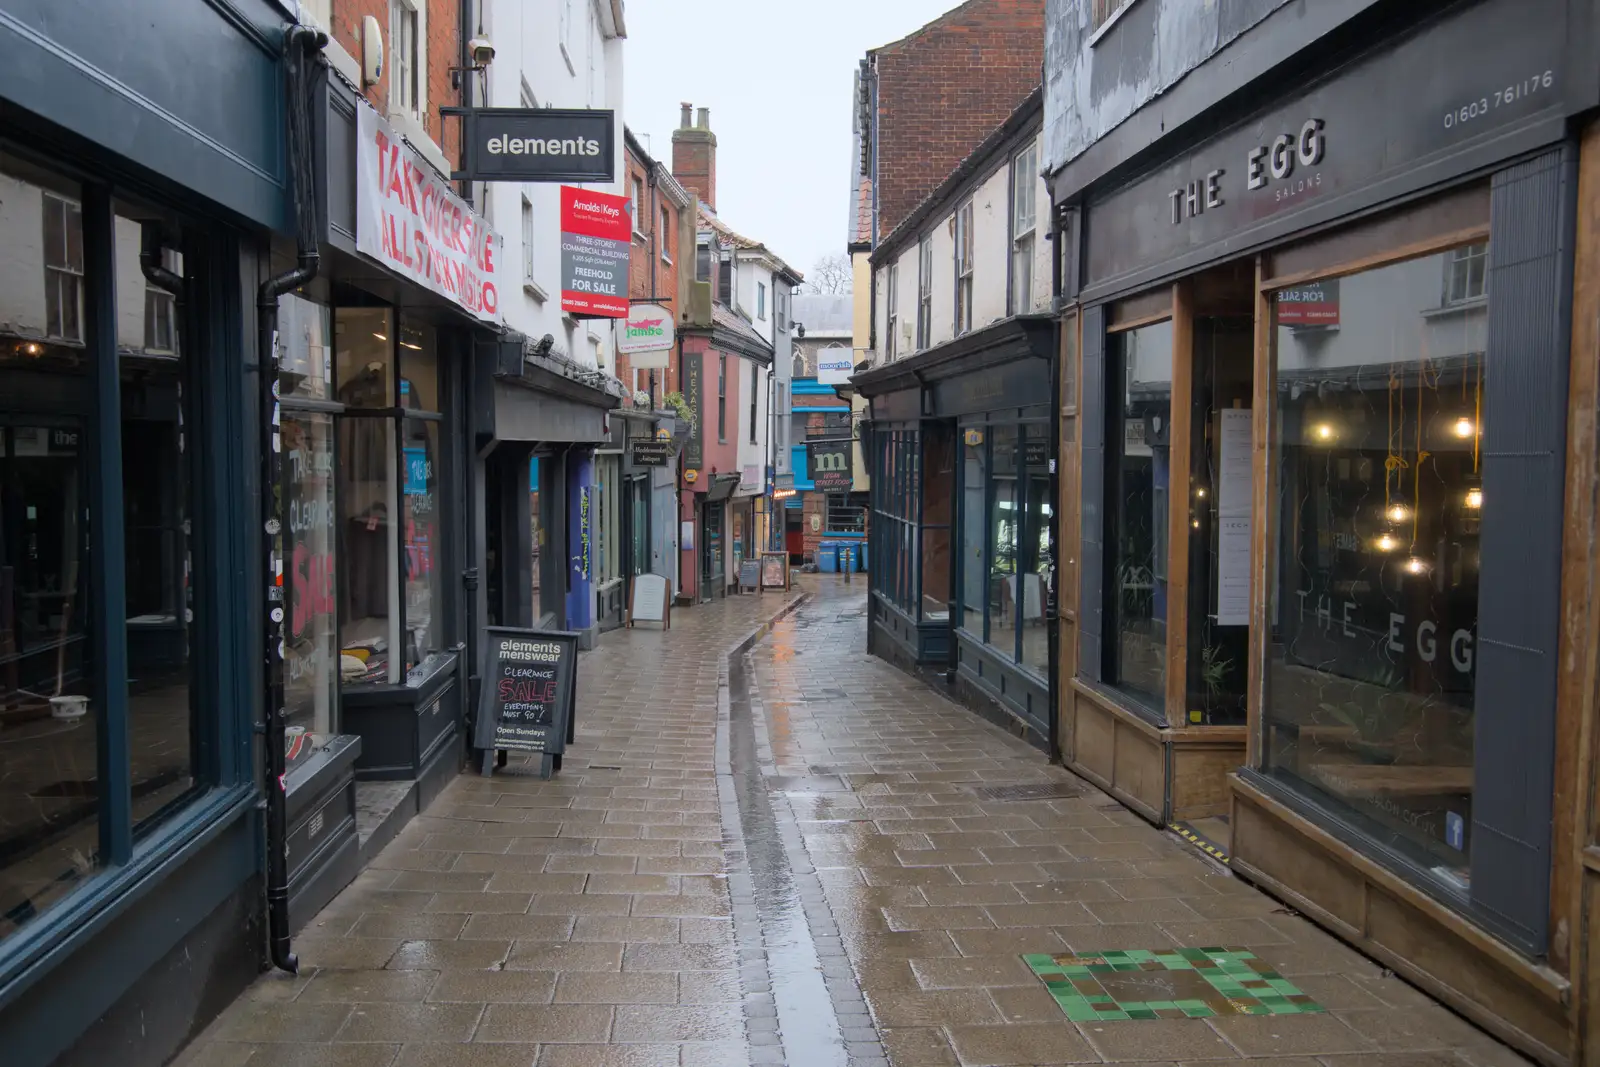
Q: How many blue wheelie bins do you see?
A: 3